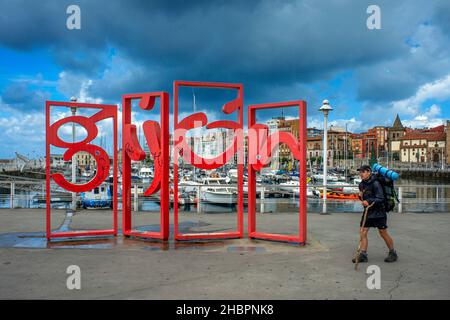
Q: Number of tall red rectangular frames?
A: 4